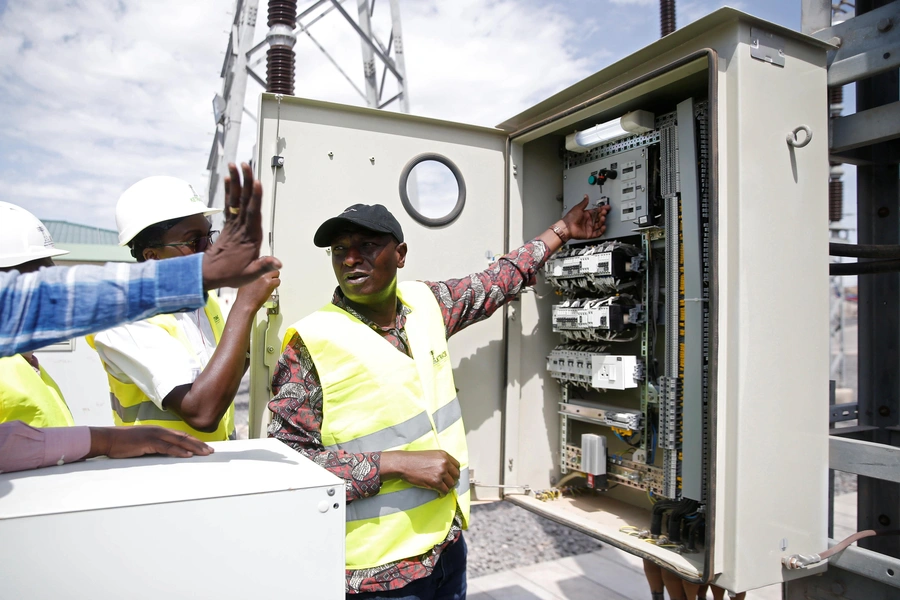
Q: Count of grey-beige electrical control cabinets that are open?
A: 1